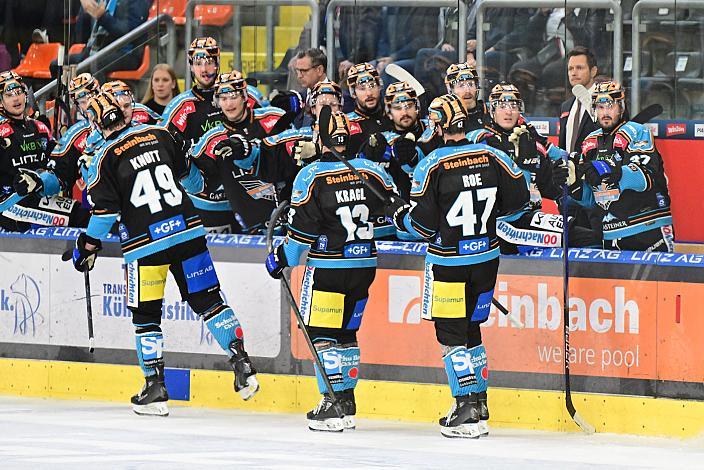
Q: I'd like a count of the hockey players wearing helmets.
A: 14